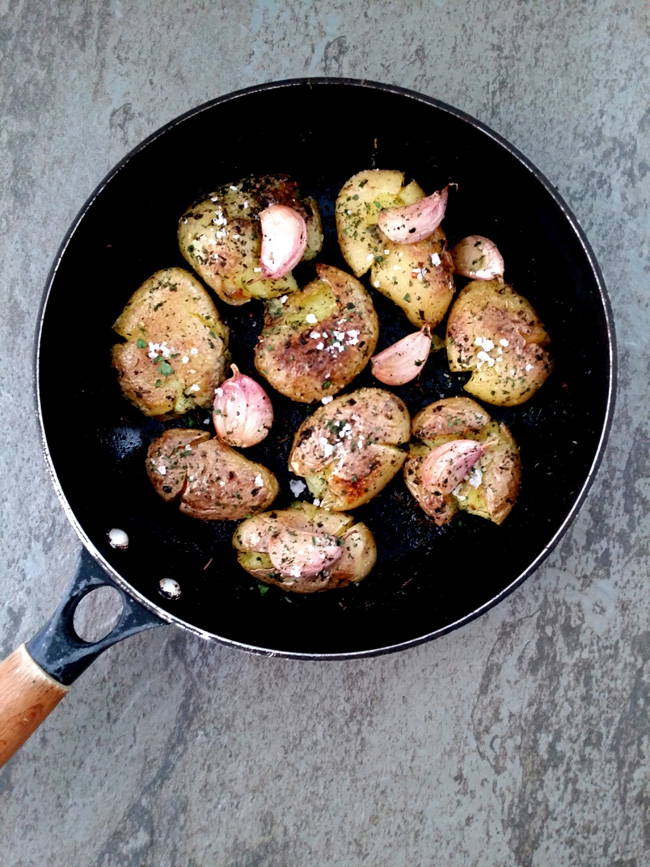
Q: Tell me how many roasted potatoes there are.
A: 9